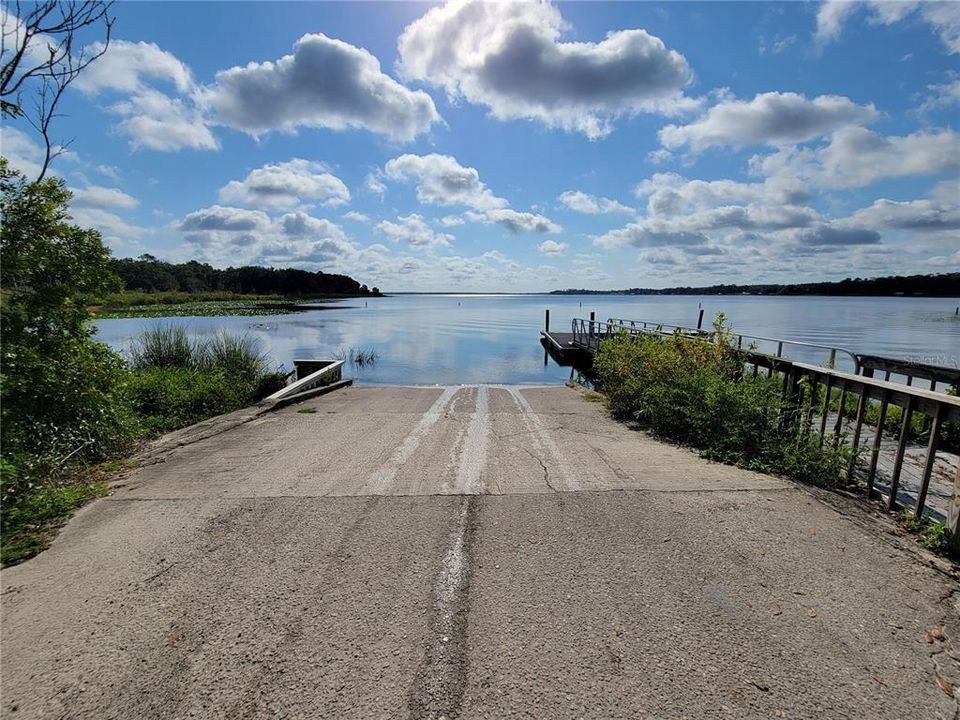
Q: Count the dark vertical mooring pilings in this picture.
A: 3